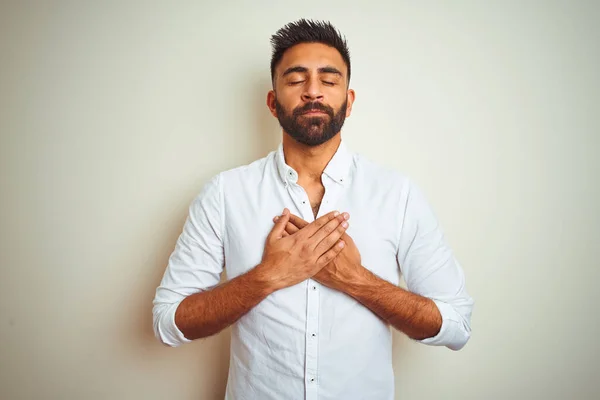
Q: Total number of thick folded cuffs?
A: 2